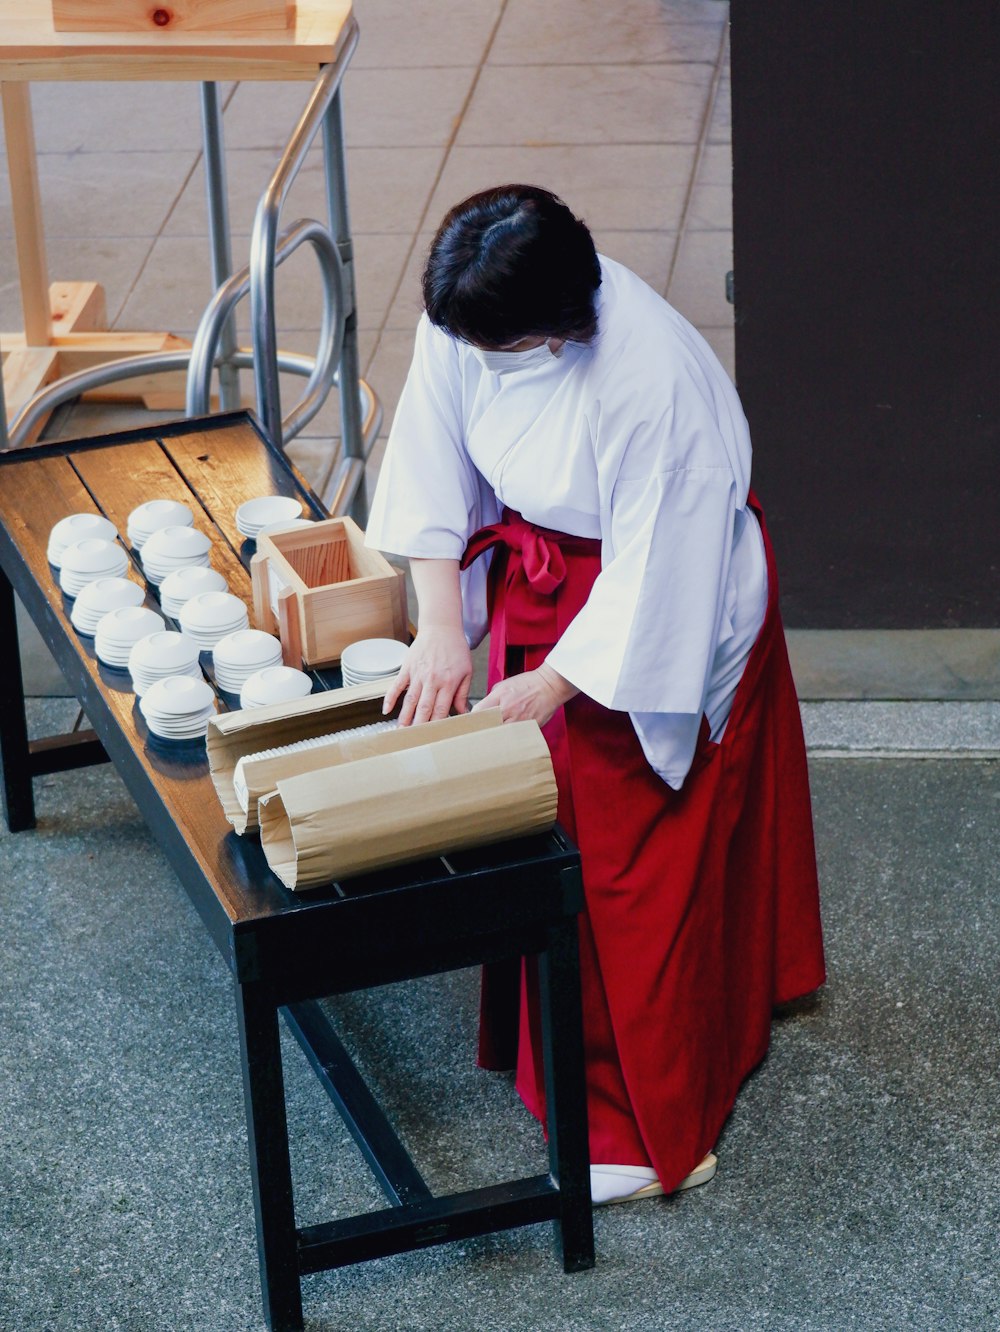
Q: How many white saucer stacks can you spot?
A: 15